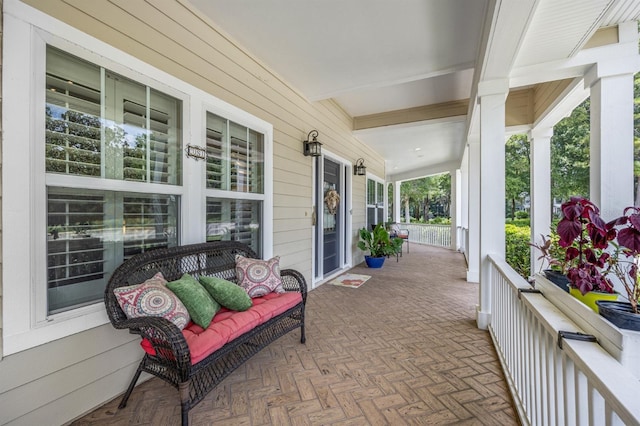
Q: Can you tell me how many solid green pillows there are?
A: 2